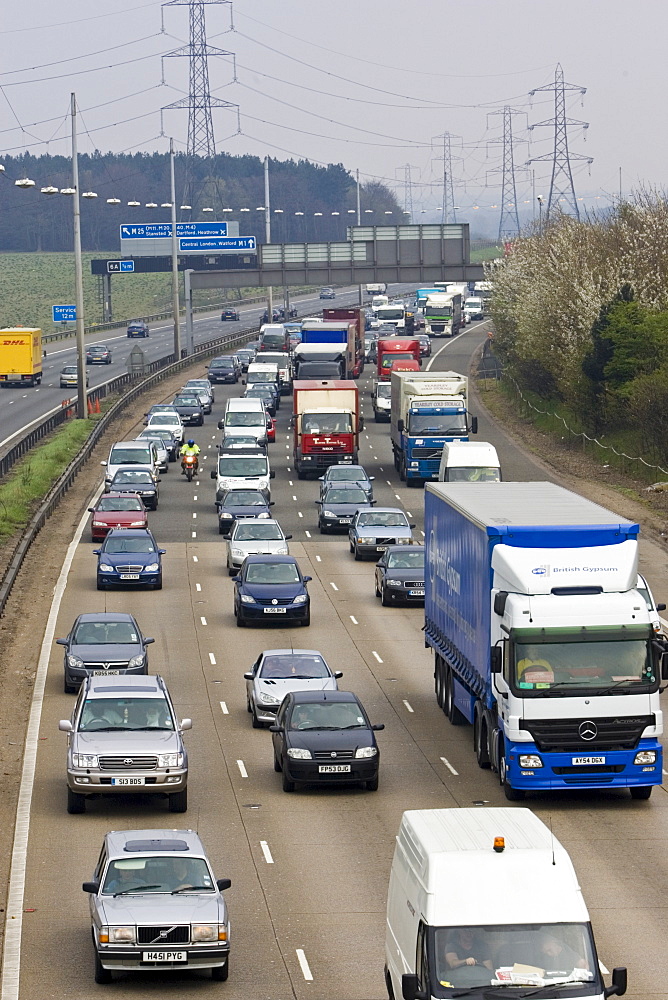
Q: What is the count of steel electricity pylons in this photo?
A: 5